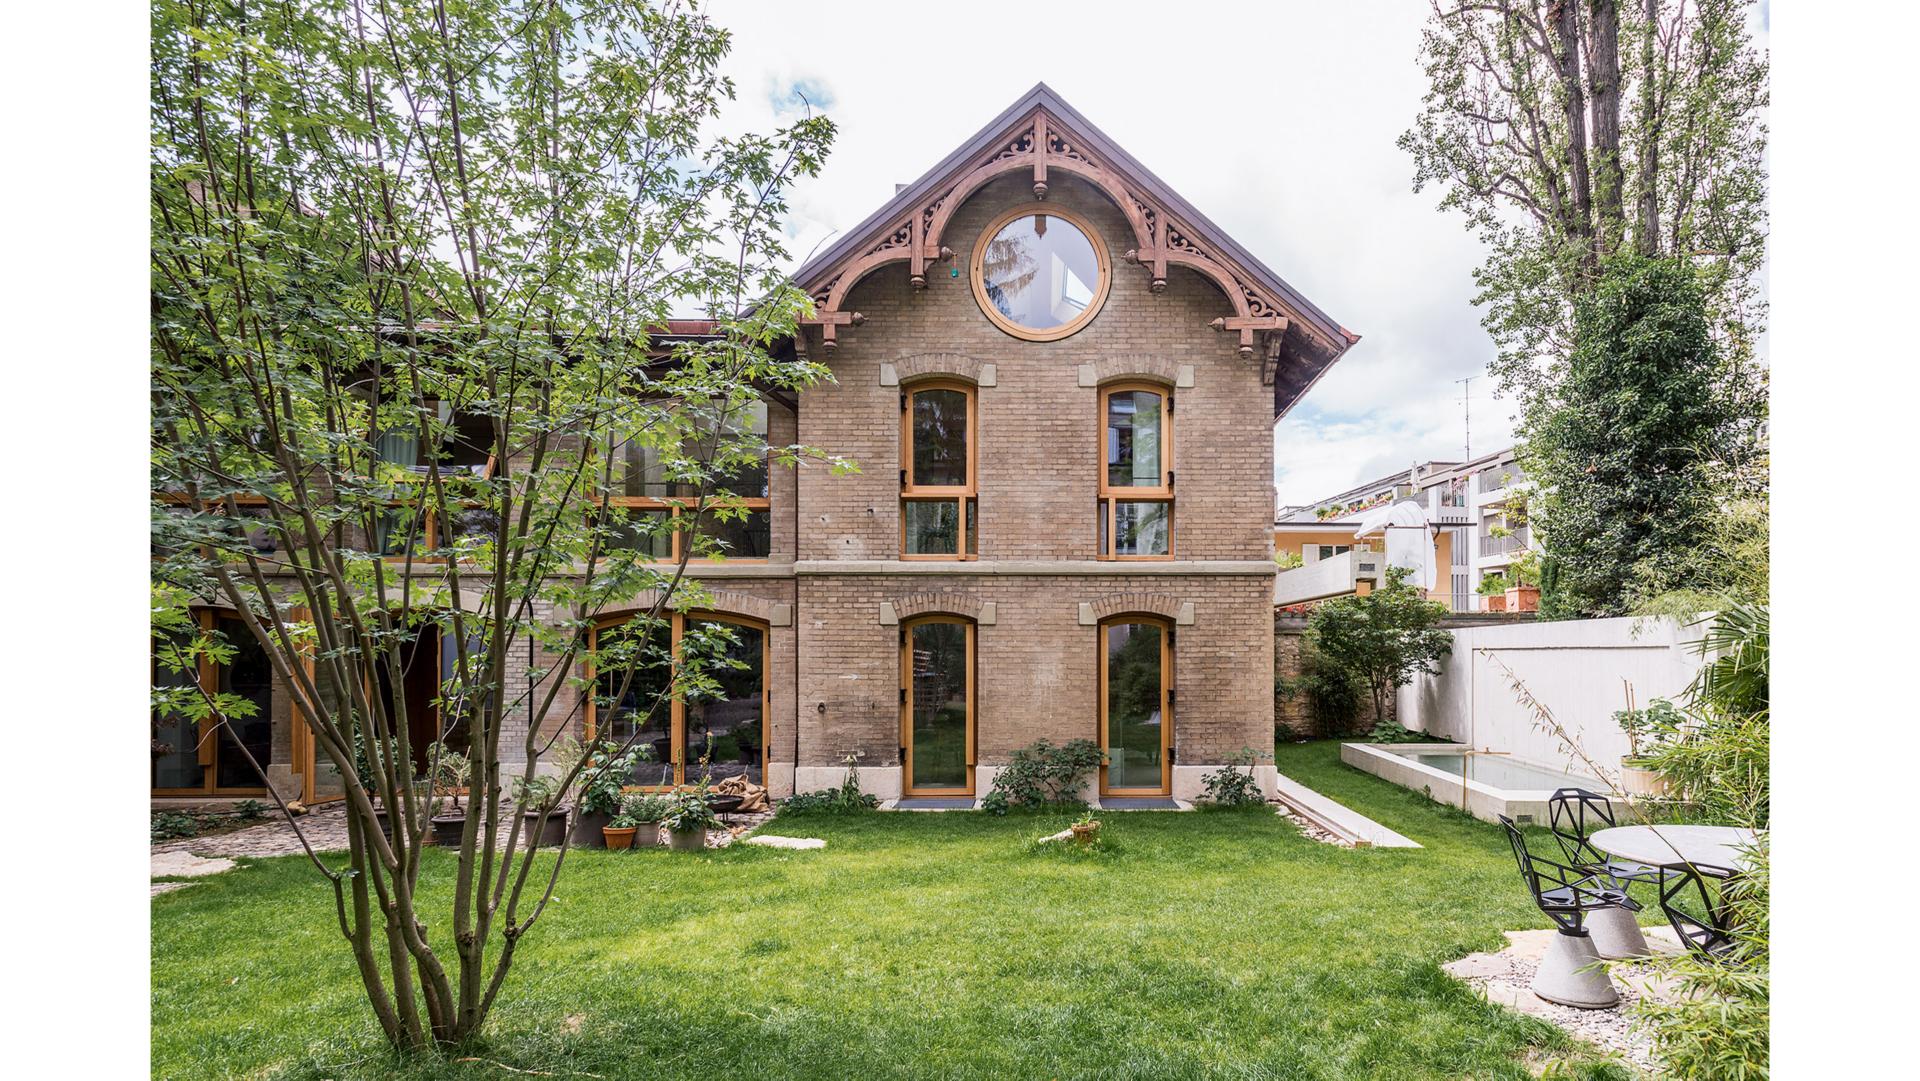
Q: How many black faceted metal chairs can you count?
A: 3